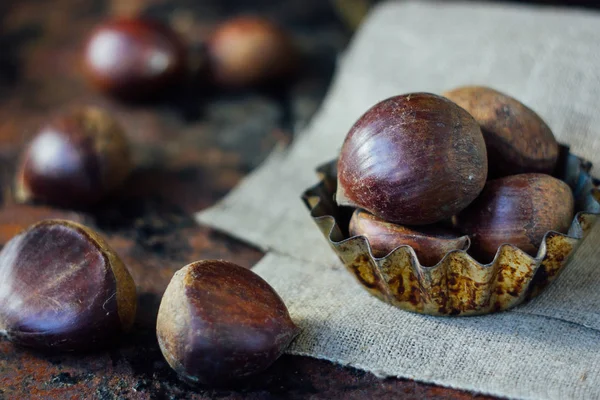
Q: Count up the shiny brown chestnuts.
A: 9